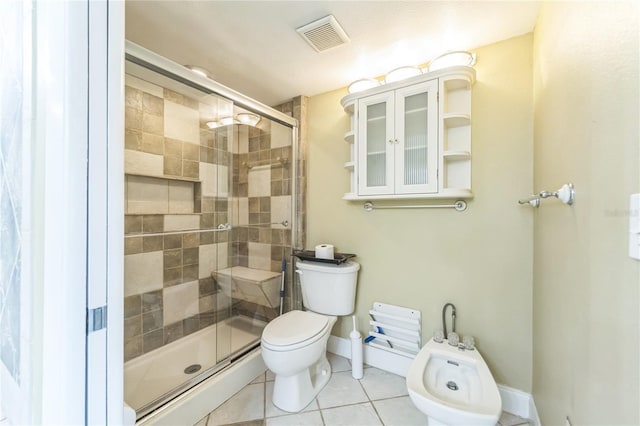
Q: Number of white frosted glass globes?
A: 3